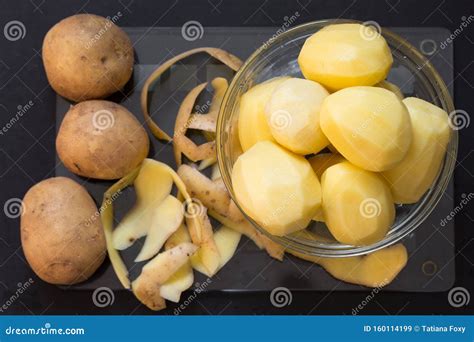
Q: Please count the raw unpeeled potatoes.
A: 3